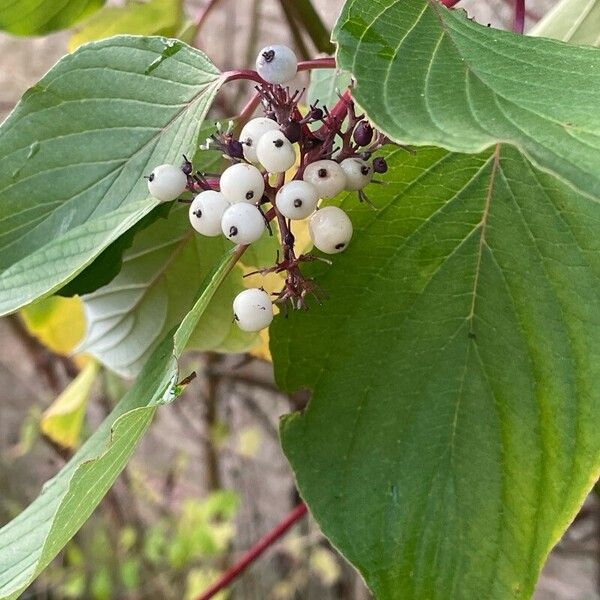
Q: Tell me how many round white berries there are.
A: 12